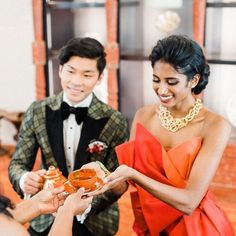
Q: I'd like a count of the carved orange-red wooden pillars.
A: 3